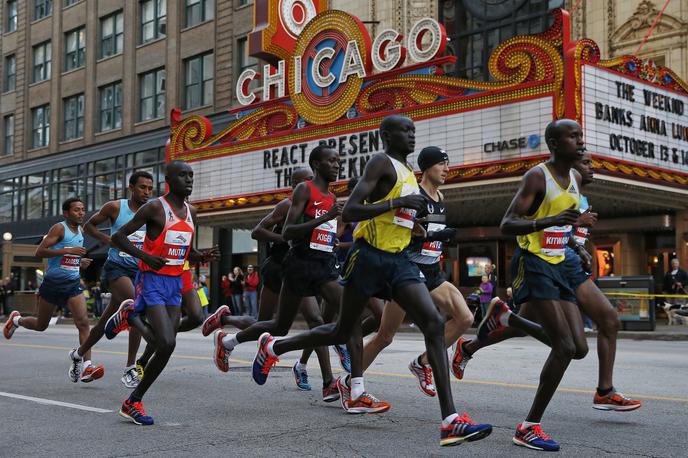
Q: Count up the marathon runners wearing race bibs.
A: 8